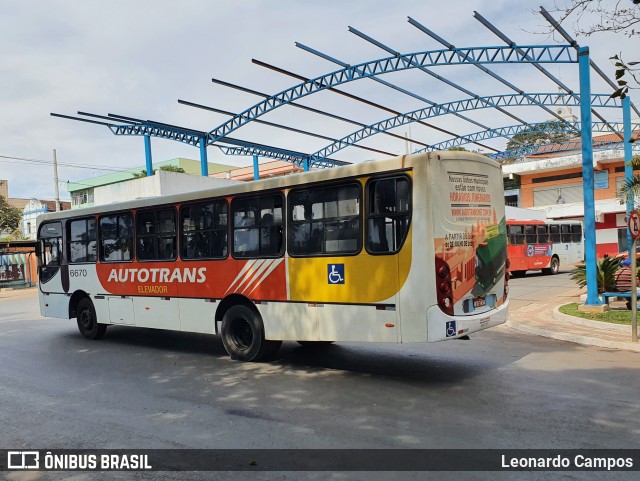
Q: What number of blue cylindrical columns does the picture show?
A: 6